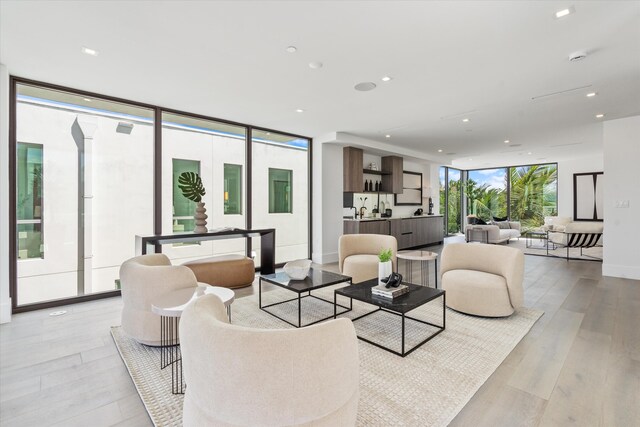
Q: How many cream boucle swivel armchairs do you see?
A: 4